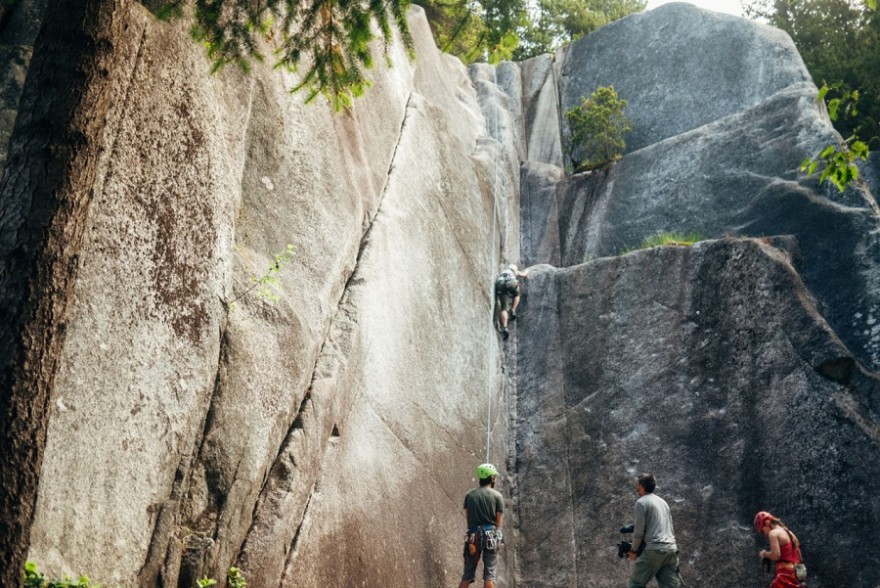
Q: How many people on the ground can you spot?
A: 3